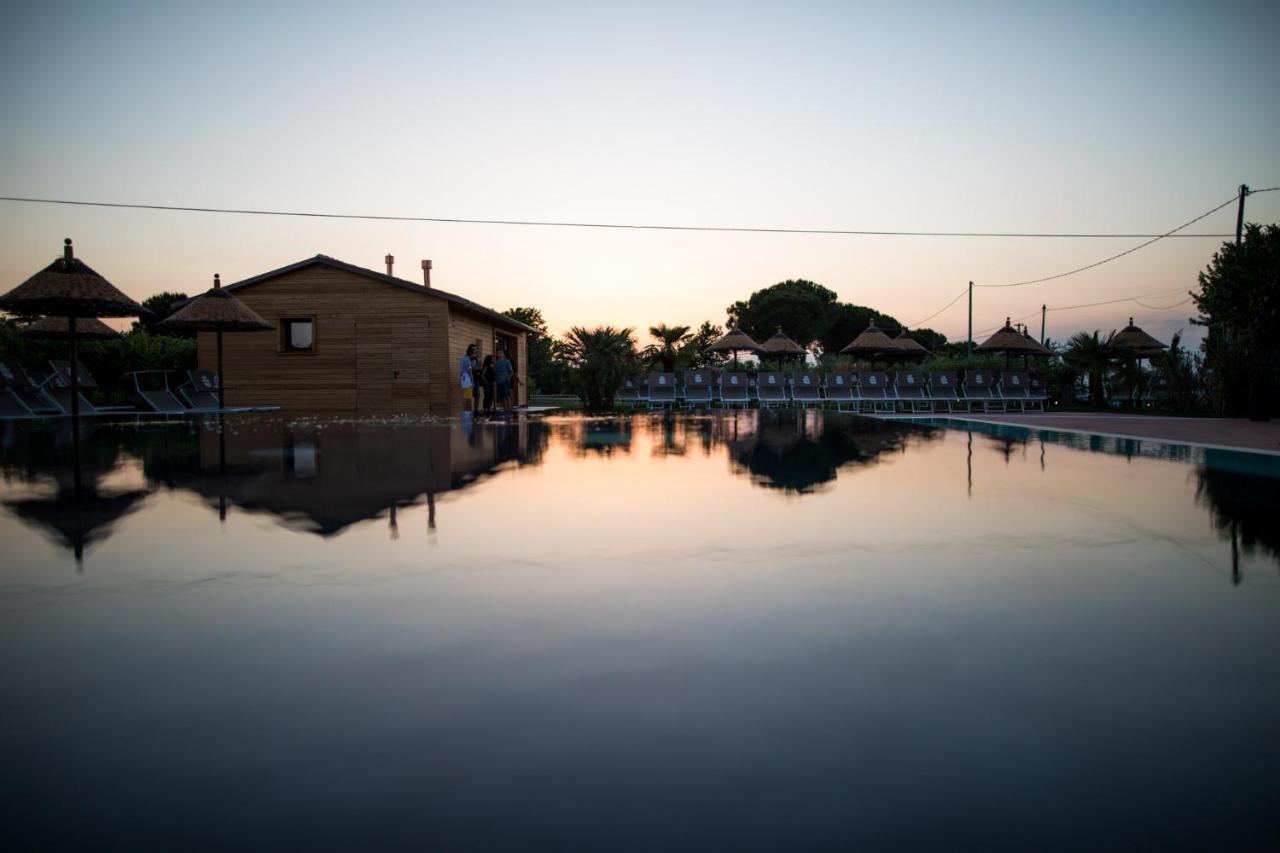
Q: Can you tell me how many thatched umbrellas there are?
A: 10